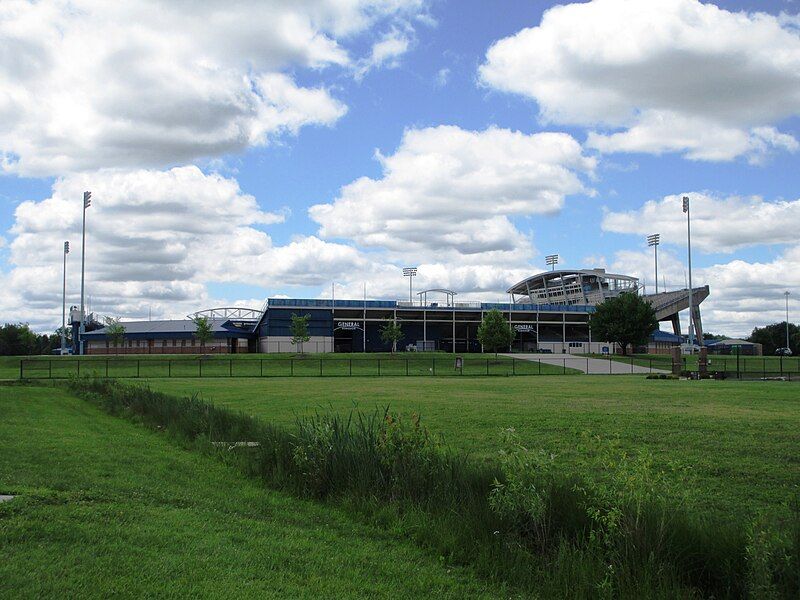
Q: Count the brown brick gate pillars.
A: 2